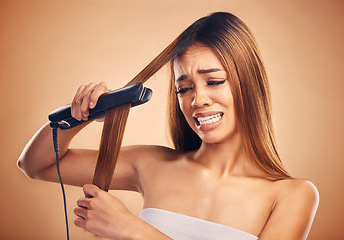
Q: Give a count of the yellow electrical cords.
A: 0